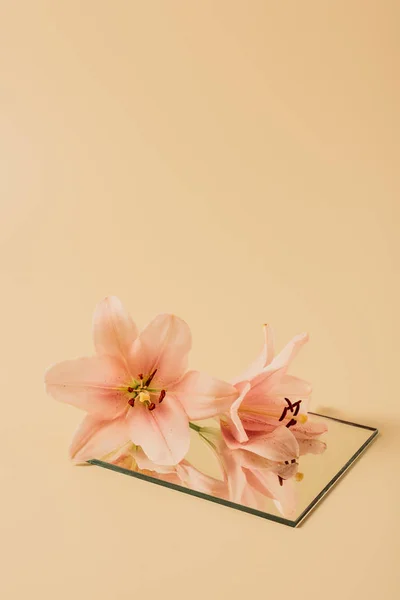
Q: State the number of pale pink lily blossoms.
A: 2